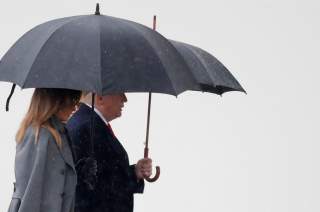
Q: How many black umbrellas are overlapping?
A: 2